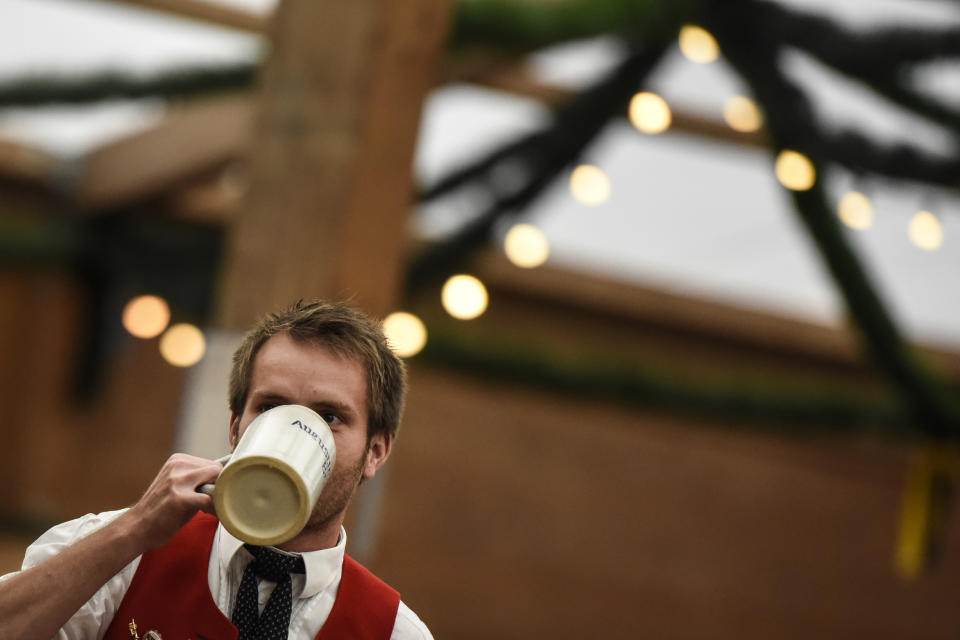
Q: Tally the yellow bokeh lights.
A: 12